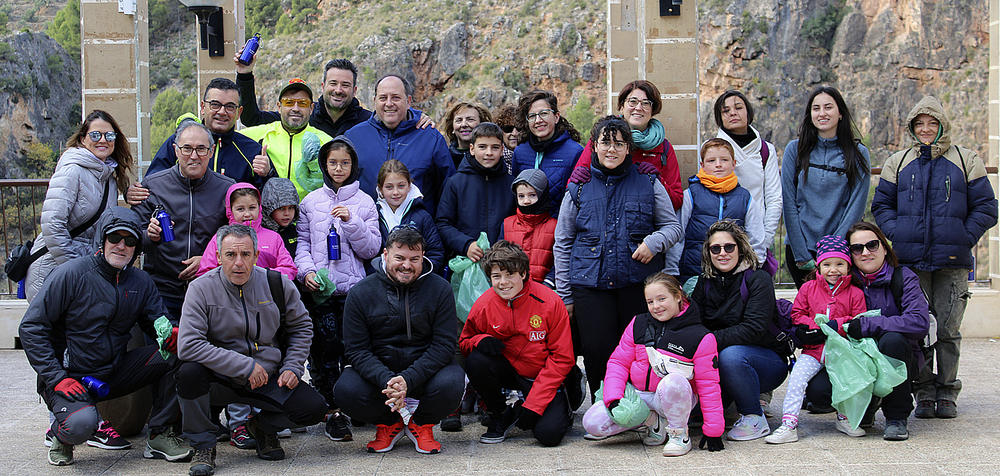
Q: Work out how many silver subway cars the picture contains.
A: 0